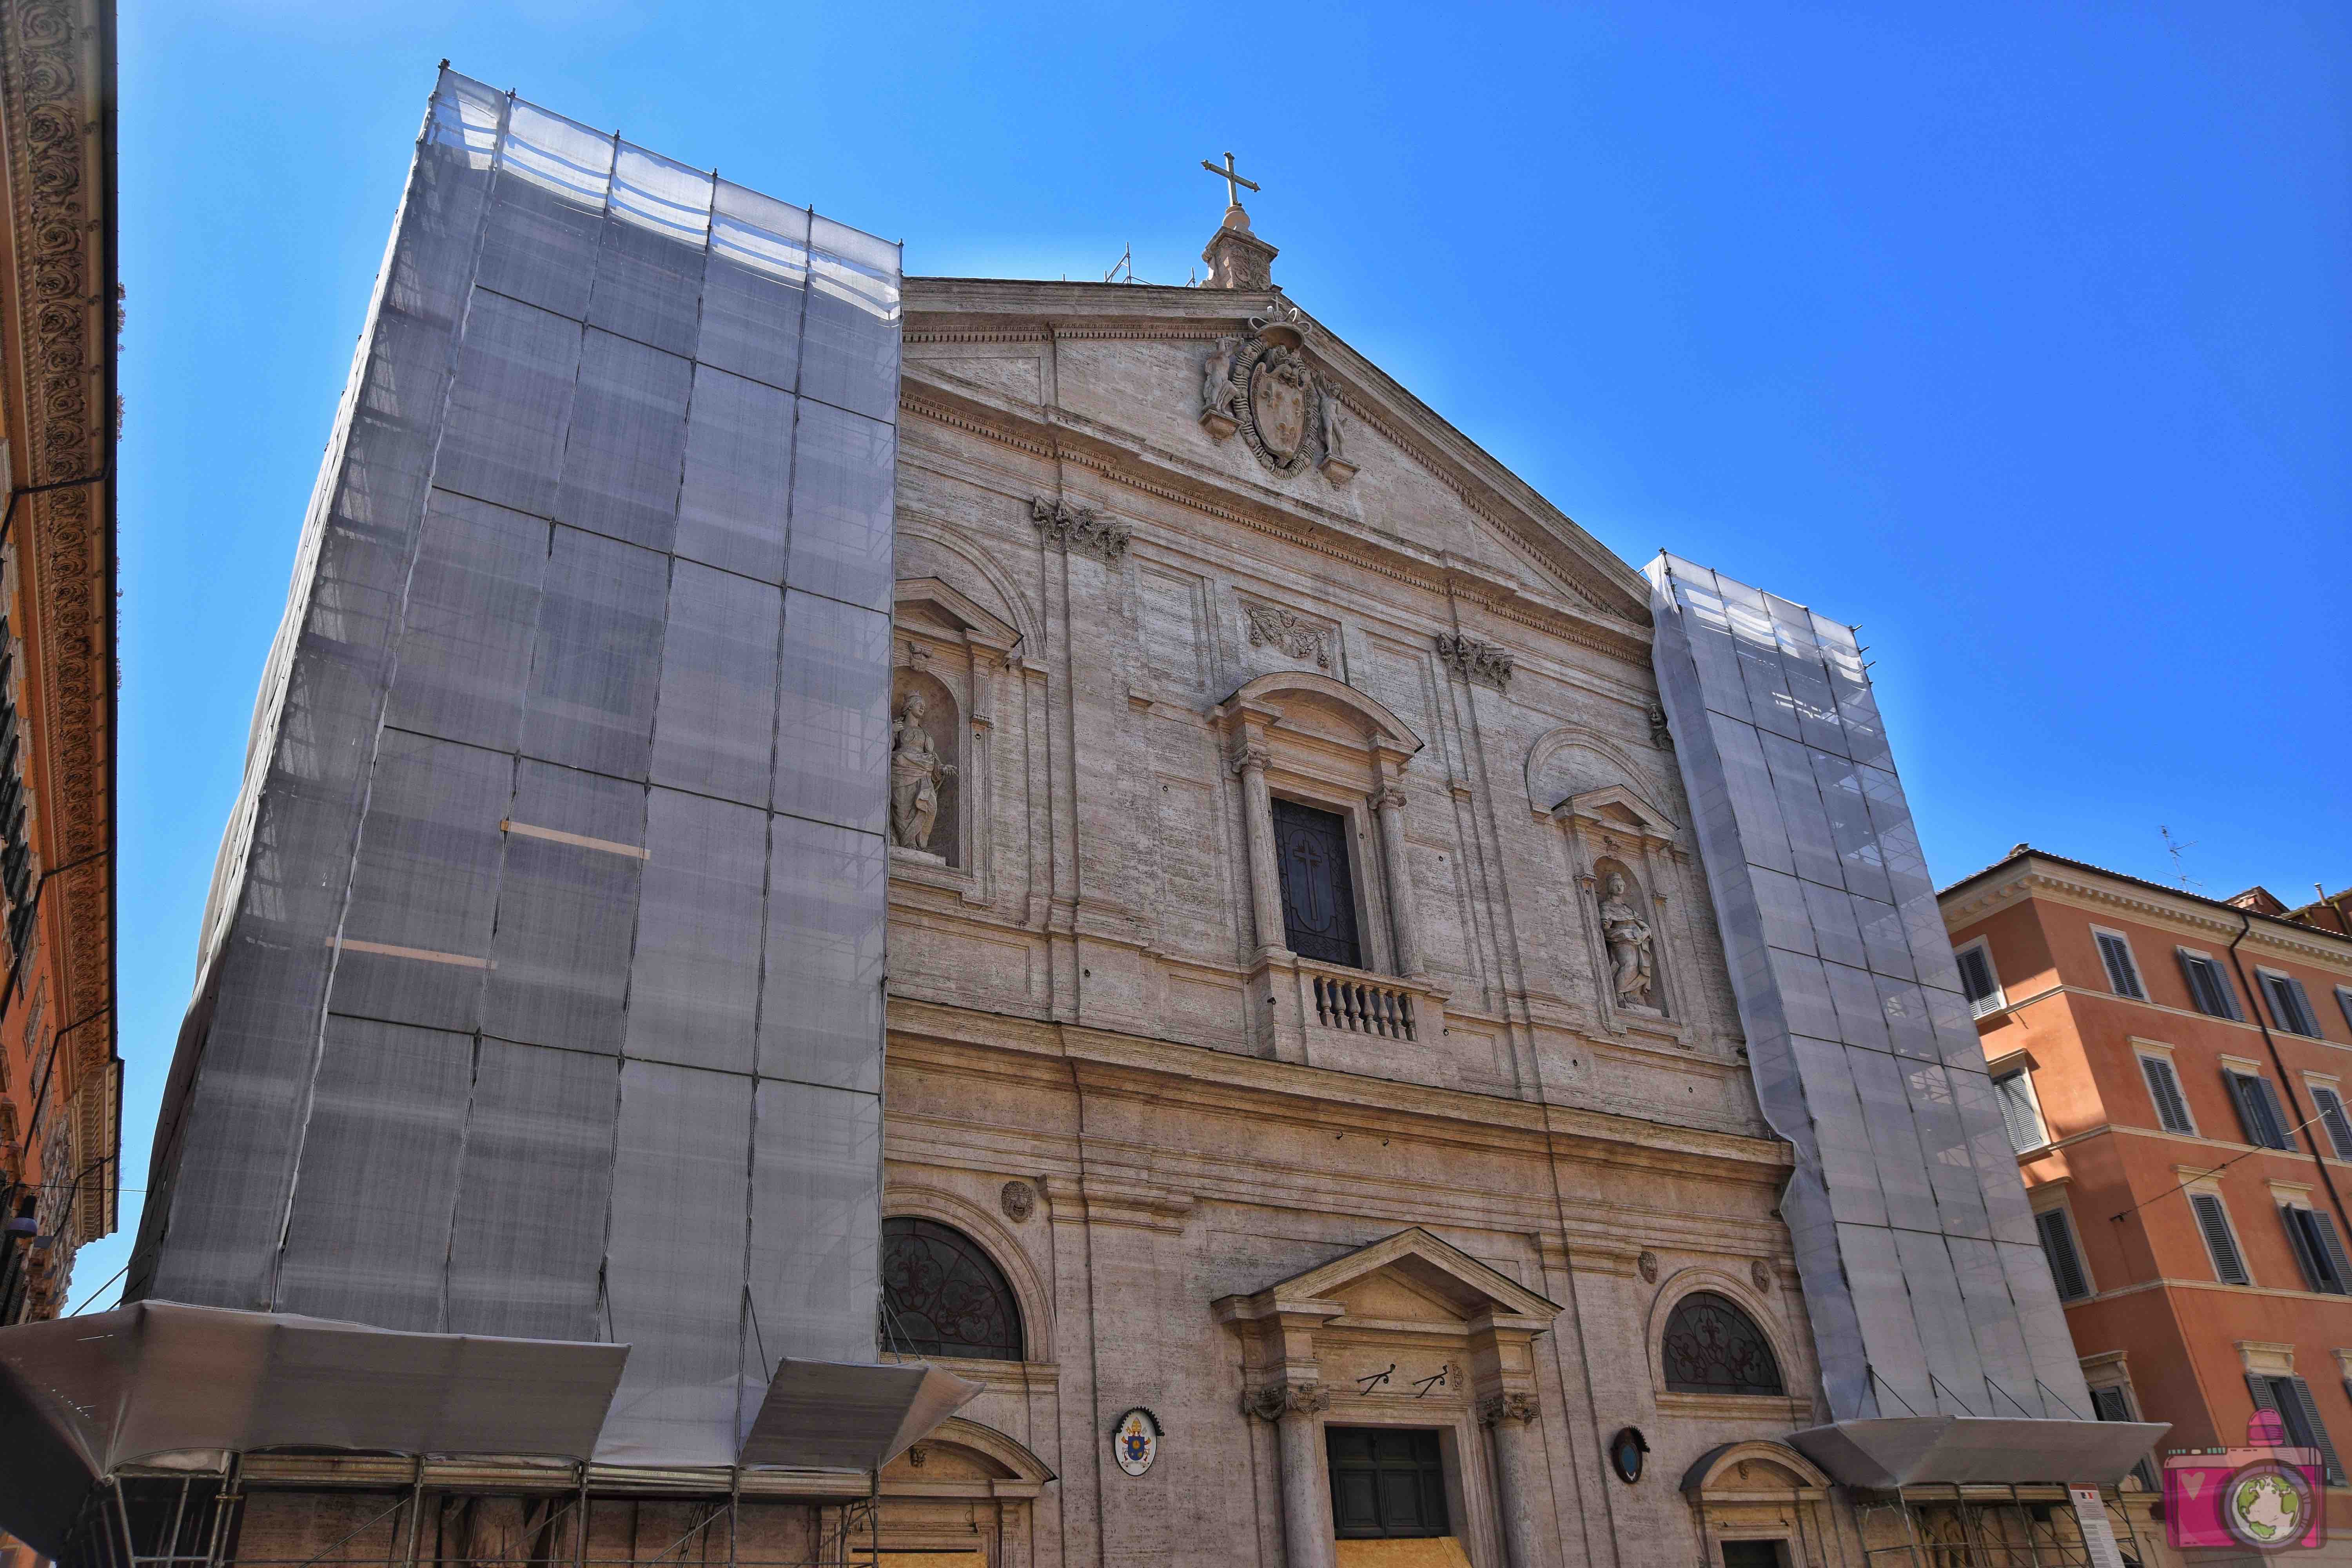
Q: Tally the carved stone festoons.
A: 1